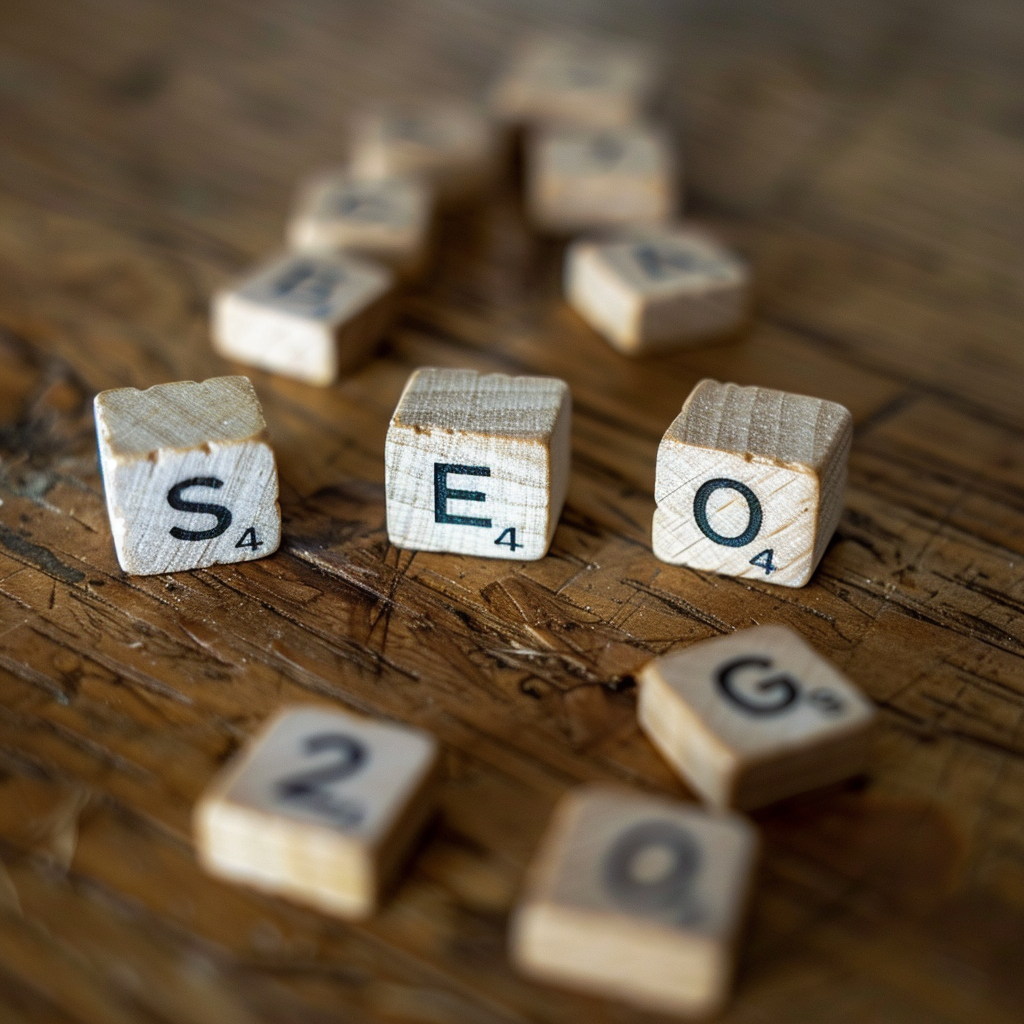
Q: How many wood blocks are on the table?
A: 12